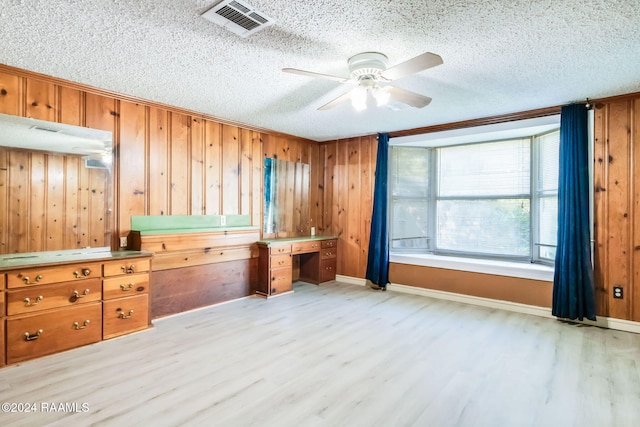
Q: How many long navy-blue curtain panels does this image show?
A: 2